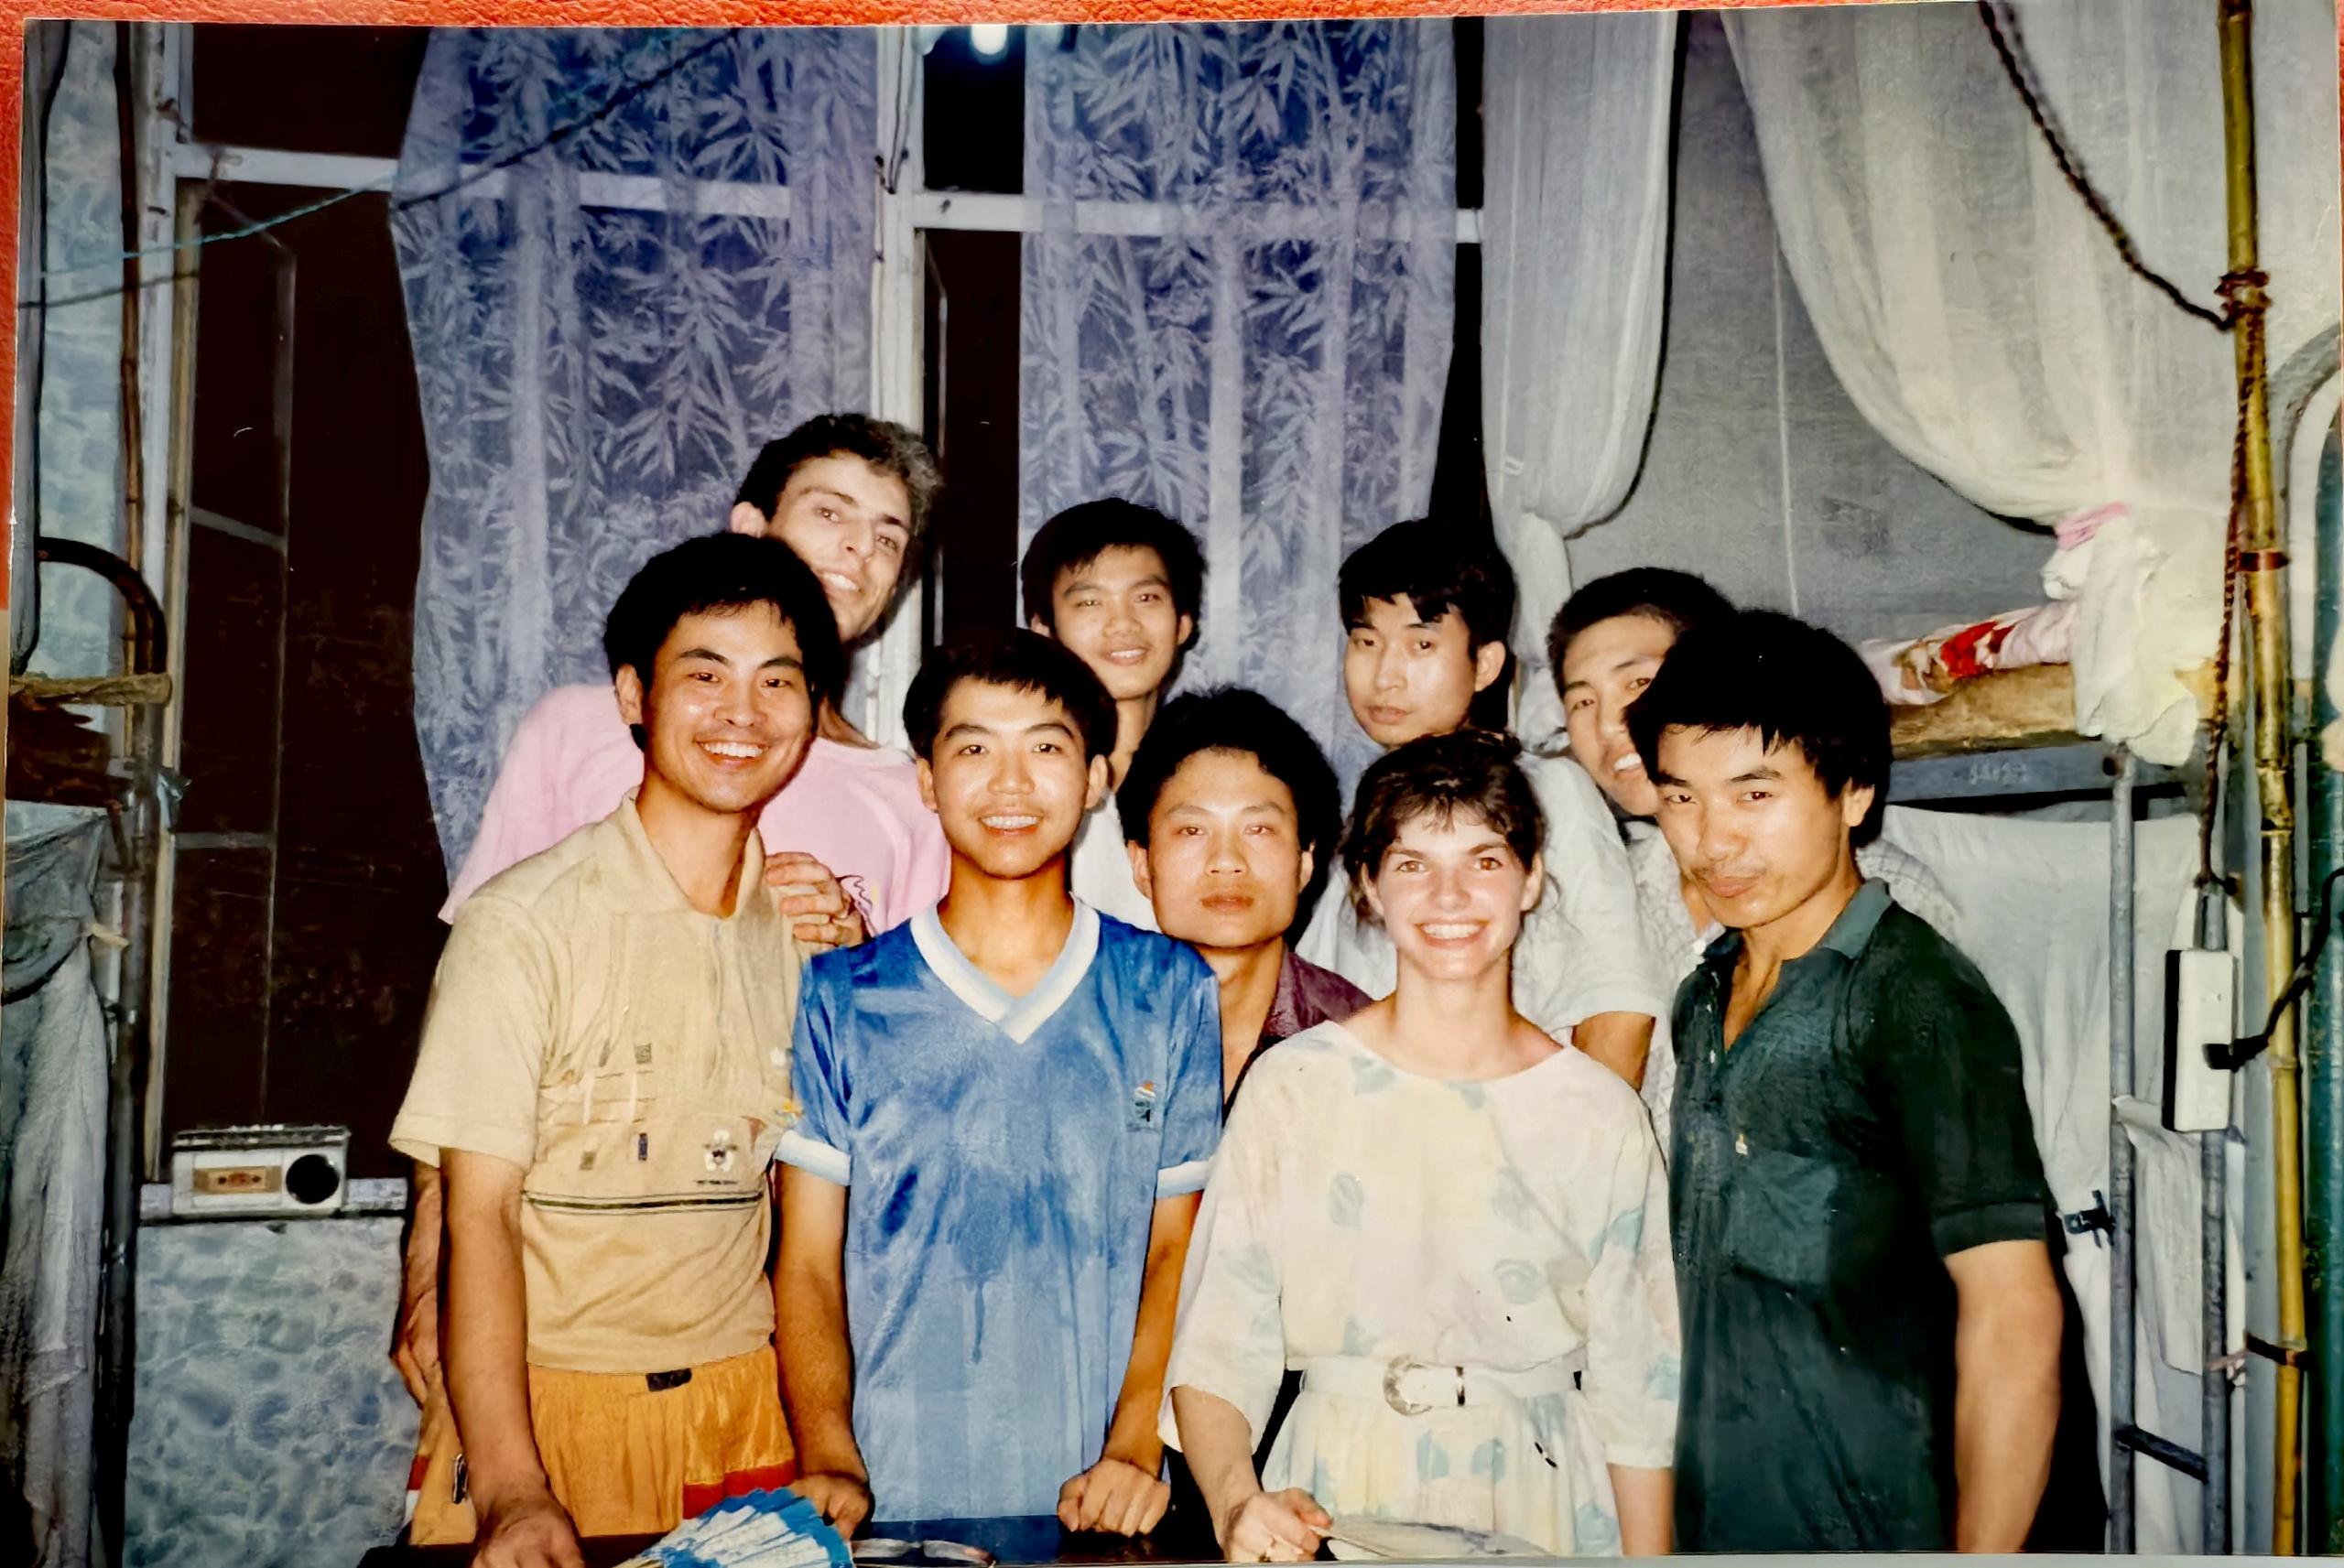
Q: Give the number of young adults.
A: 9